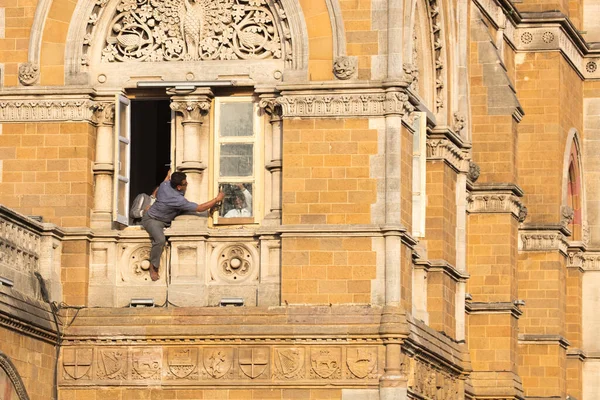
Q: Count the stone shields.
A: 9